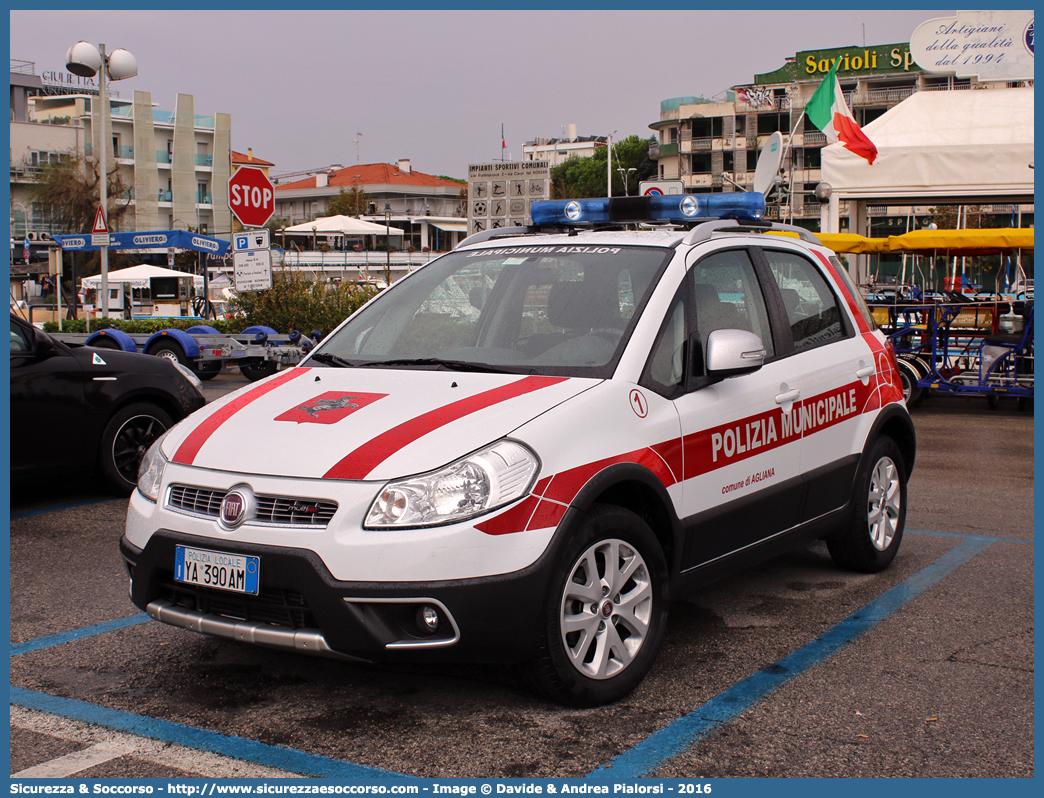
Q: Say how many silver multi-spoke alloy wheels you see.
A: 2